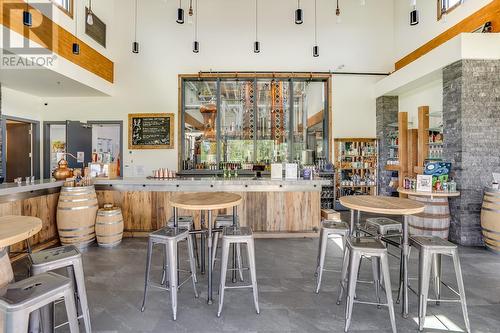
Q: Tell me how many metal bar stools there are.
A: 10